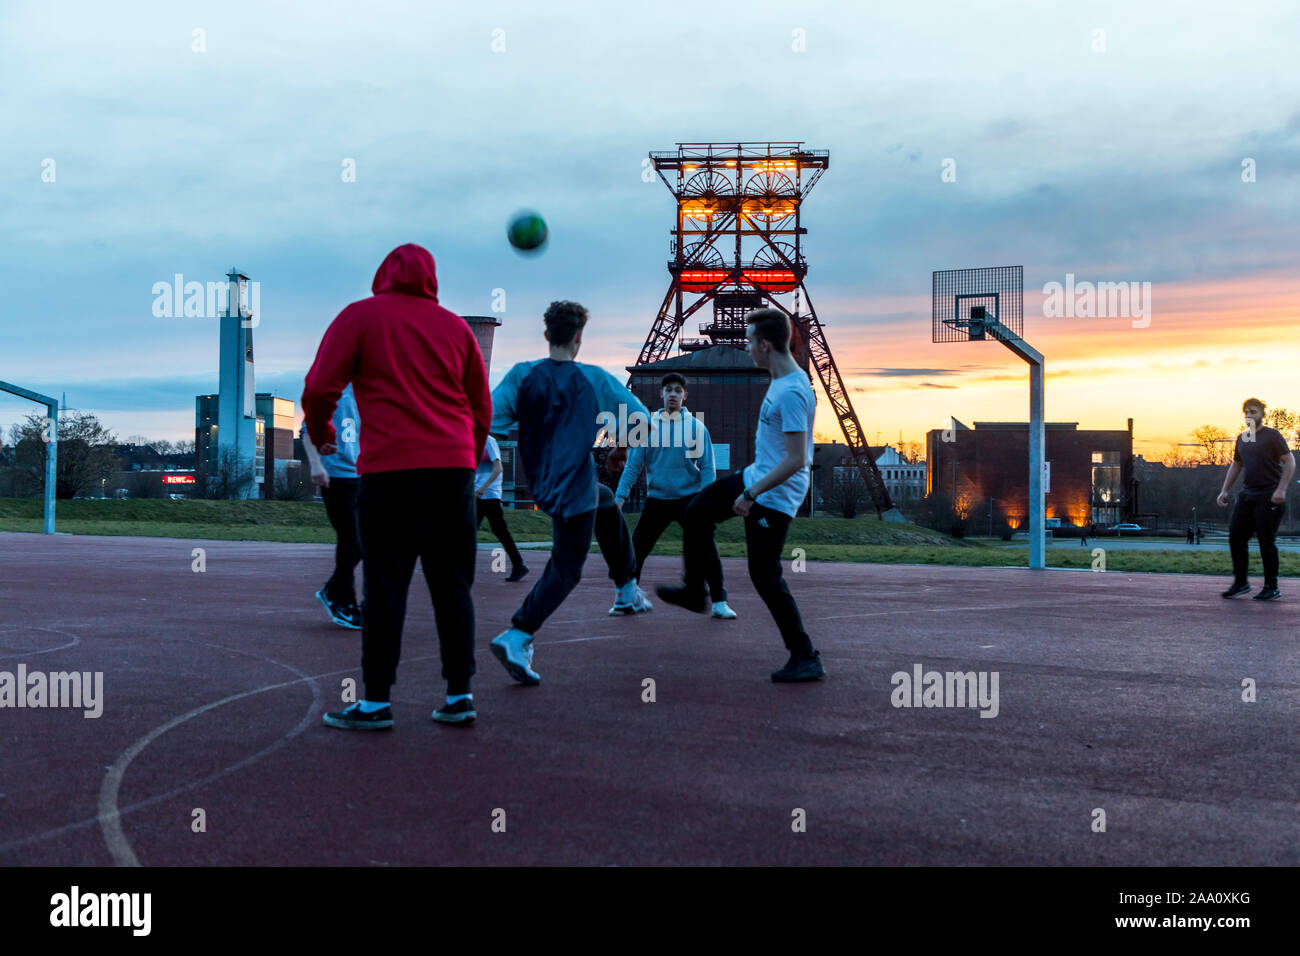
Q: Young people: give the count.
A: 7